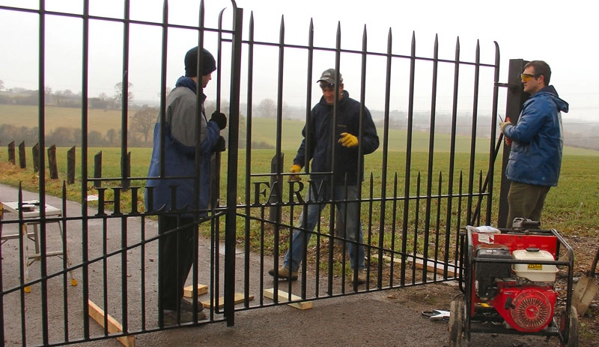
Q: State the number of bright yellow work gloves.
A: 2